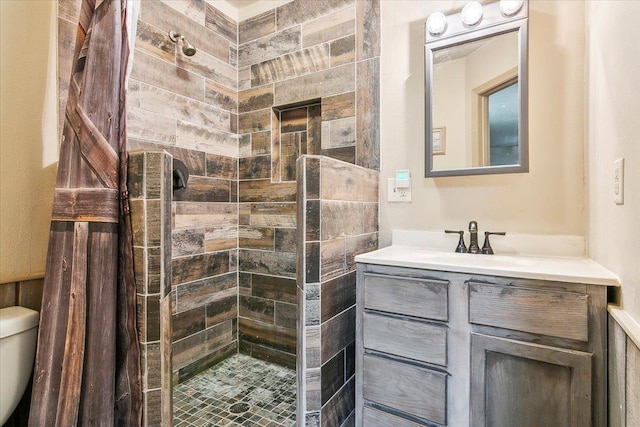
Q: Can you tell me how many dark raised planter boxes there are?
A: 0